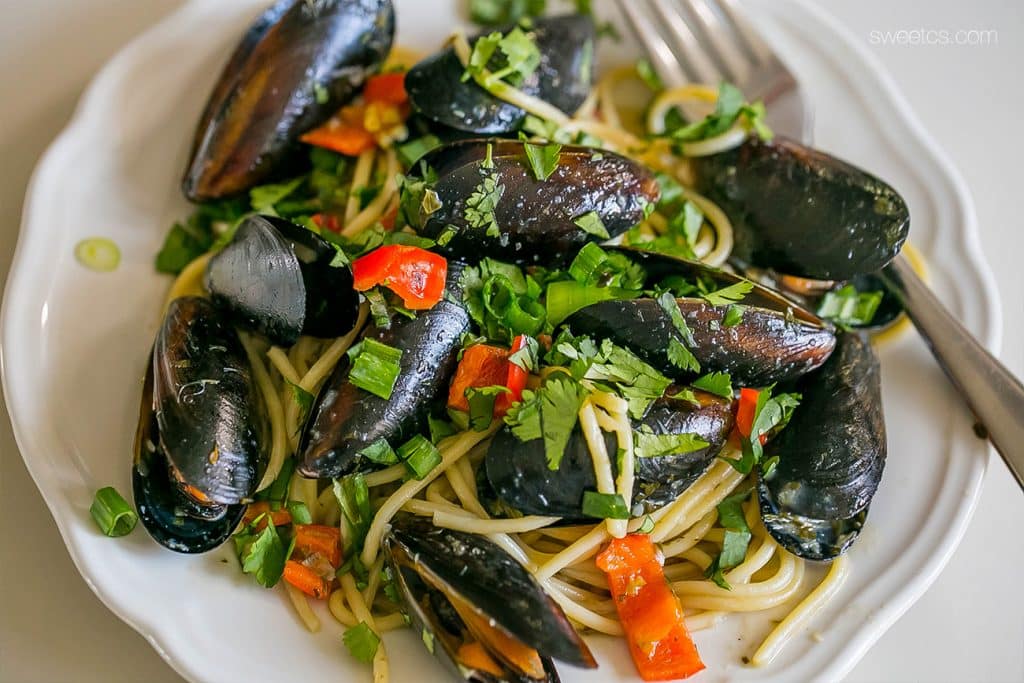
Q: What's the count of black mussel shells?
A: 11